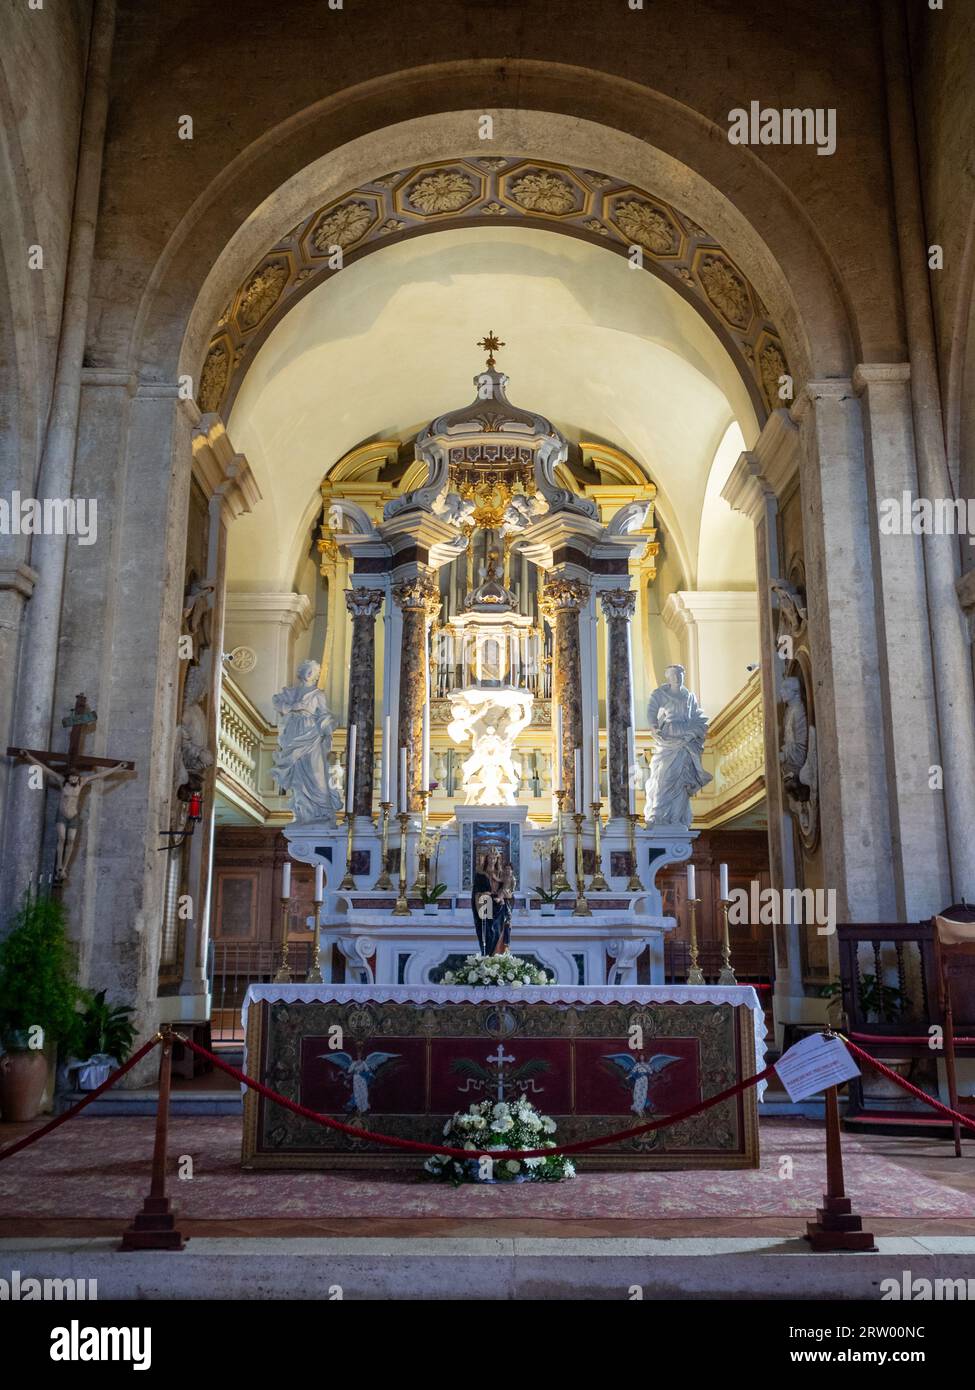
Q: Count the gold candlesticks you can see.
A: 12